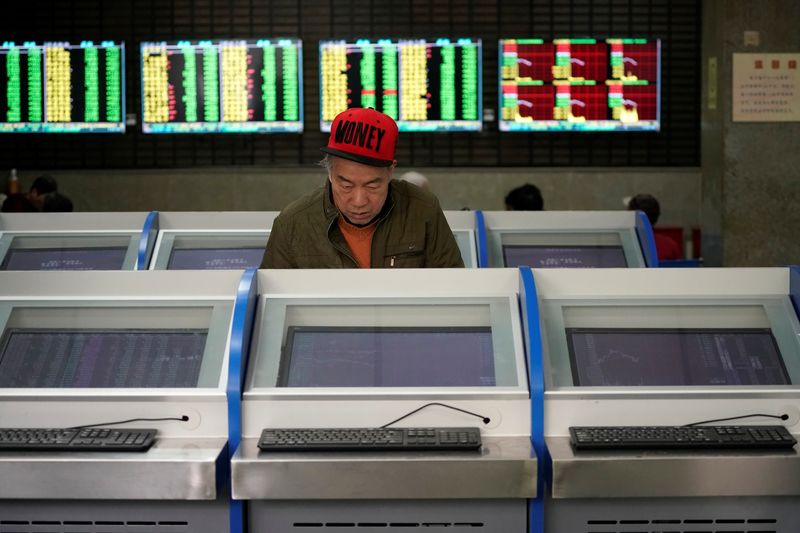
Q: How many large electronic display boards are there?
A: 4